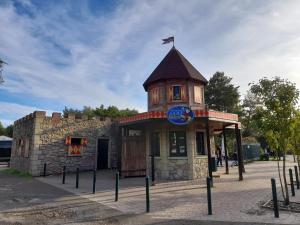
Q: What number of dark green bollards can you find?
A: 10